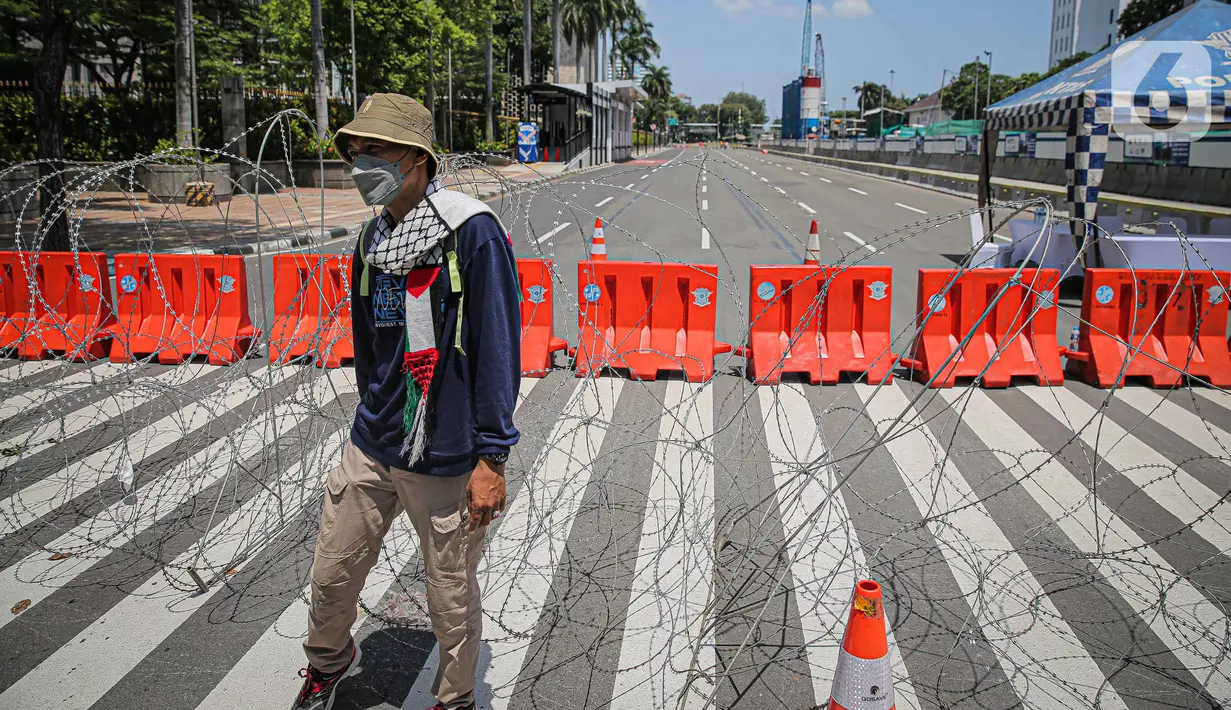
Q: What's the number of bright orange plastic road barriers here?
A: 8